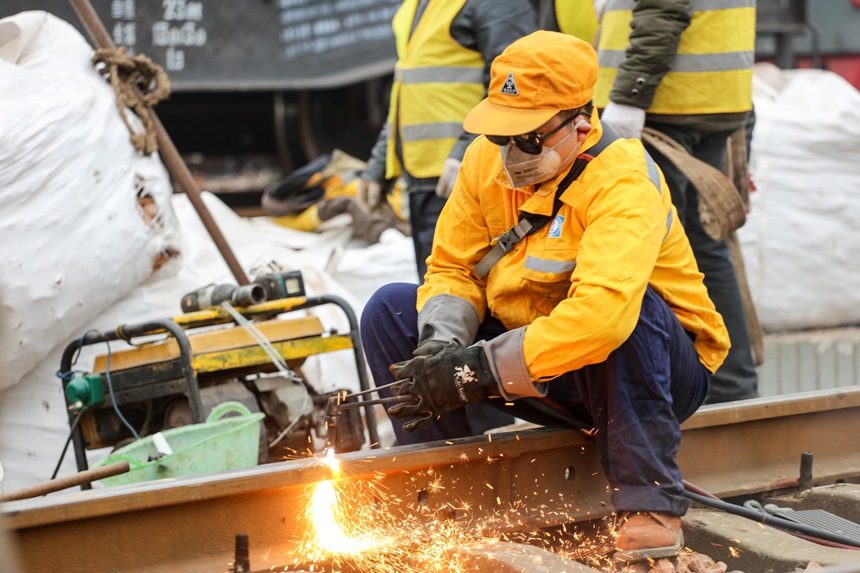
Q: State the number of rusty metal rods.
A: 2